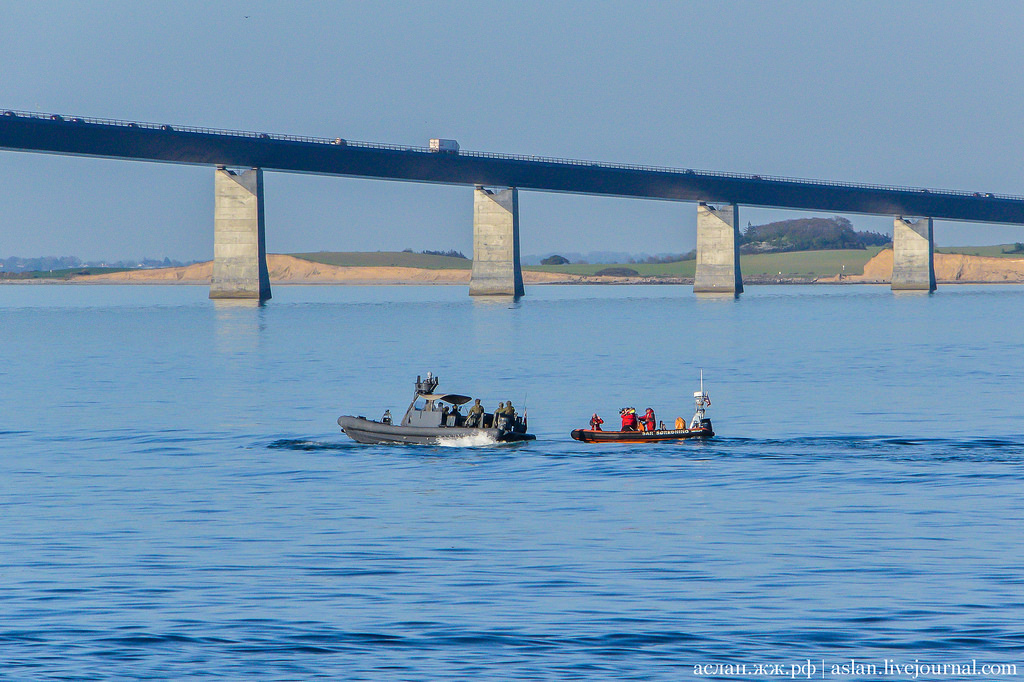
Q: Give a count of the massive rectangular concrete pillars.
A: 4